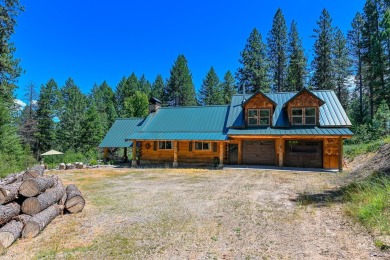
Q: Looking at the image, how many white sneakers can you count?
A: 0